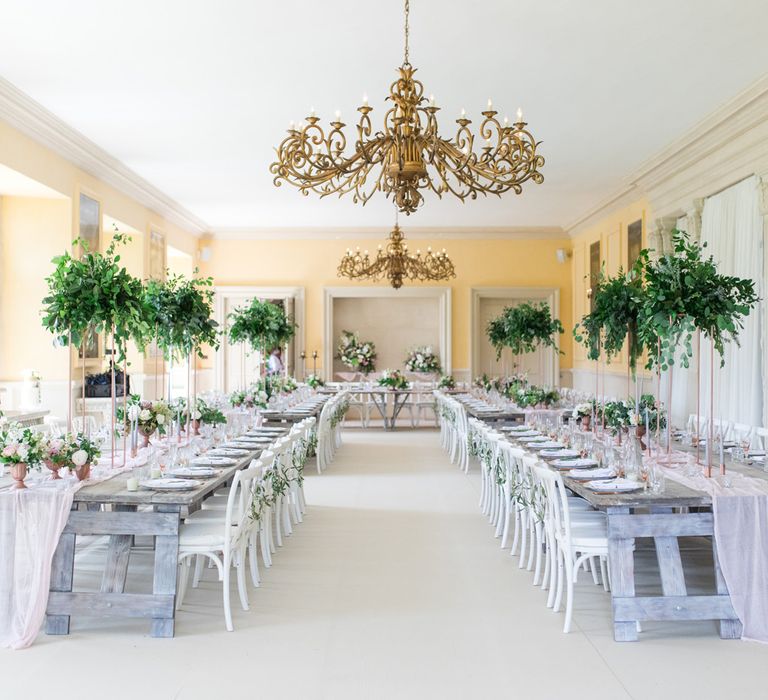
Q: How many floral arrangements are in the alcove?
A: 2